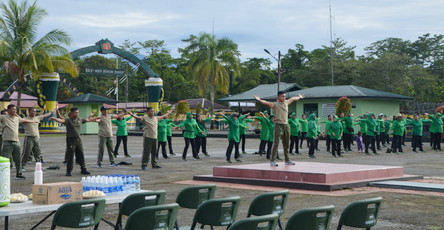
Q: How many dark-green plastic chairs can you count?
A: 9